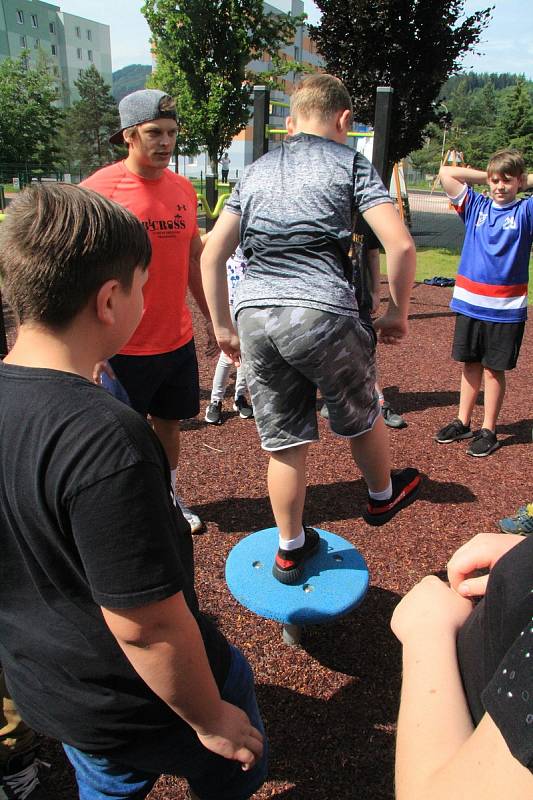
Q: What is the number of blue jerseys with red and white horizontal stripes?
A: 1